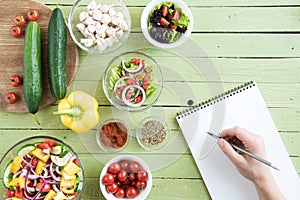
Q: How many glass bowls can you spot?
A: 5